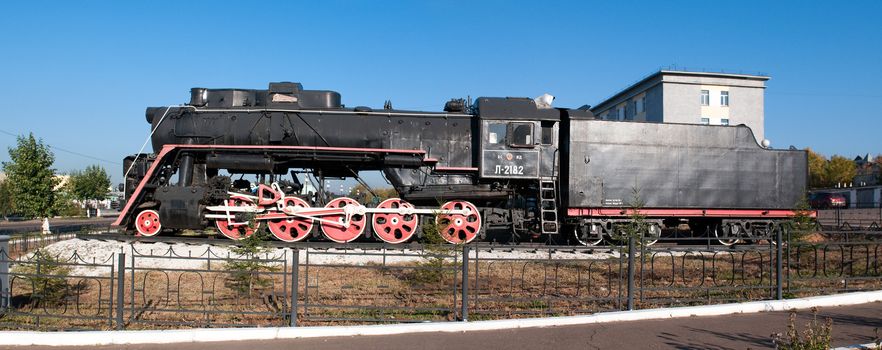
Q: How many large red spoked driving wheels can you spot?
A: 5